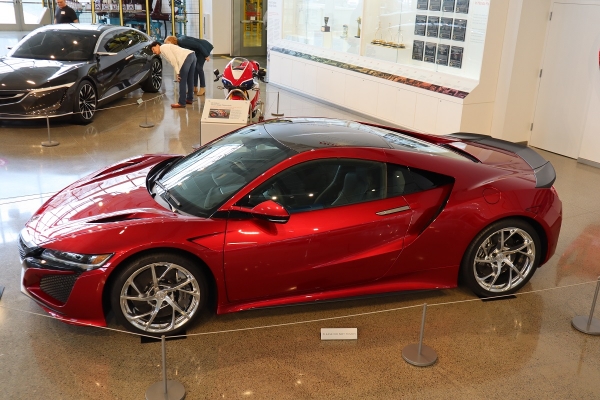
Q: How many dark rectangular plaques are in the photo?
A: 12